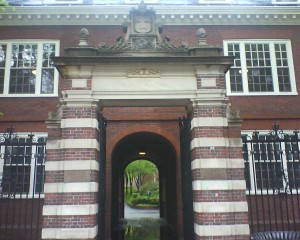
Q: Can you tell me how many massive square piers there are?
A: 2